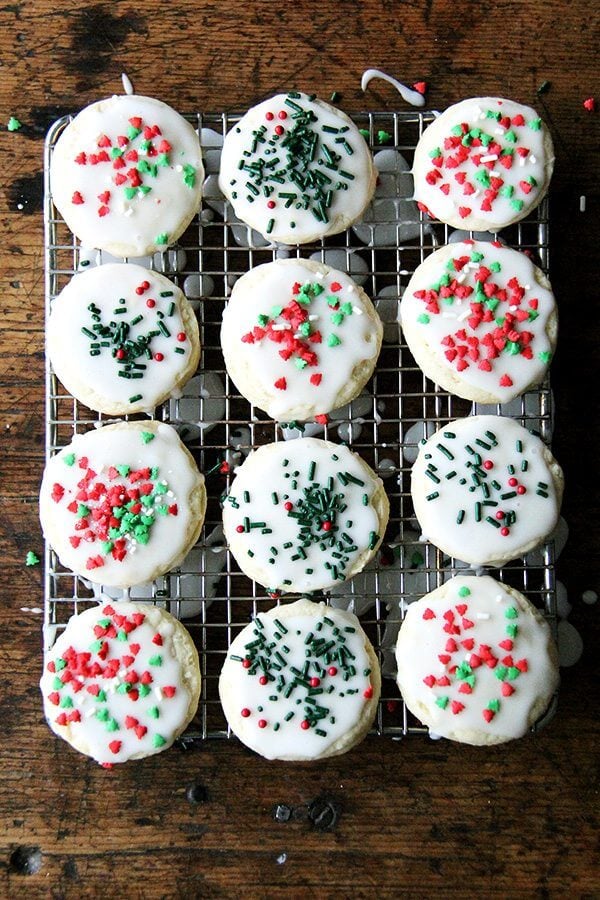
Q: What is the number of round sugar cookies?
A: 12